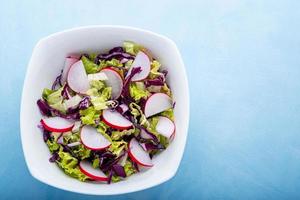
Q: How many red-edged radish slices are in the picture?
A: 11